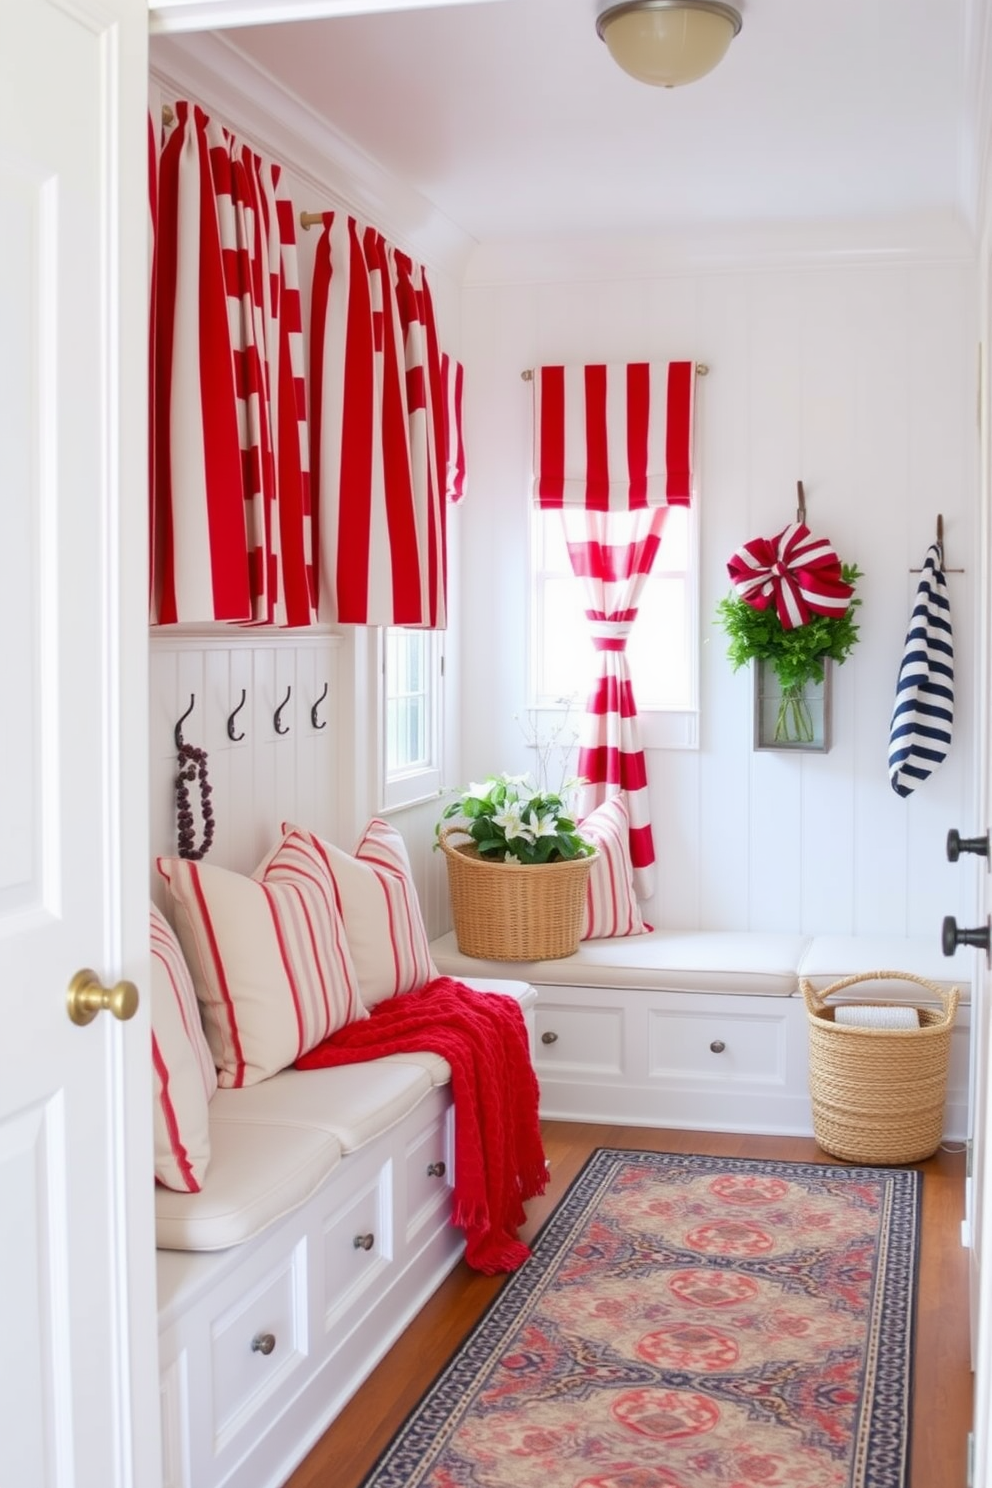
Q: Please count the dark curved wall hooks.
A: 4